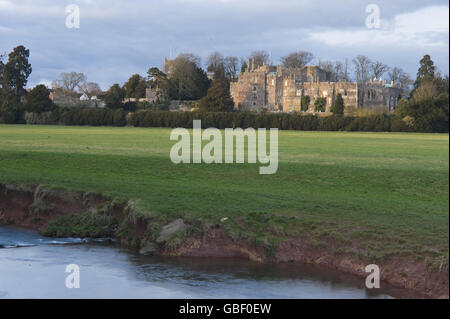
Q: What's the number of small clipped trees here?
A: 3